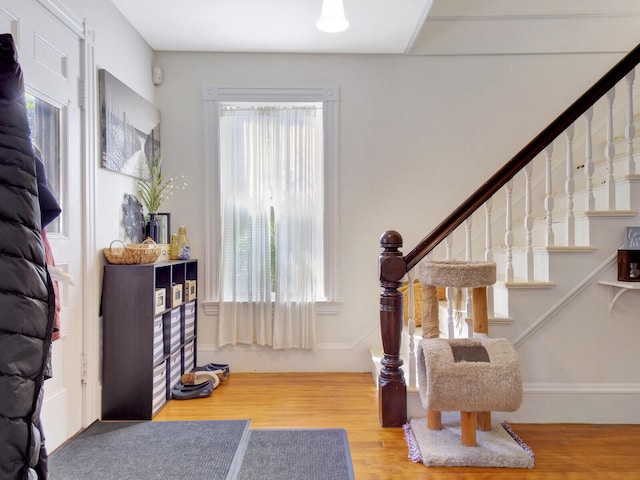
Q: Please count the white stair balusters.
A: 12